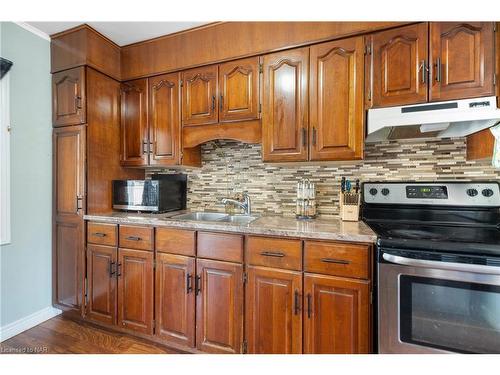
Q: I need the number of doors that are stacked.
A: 2